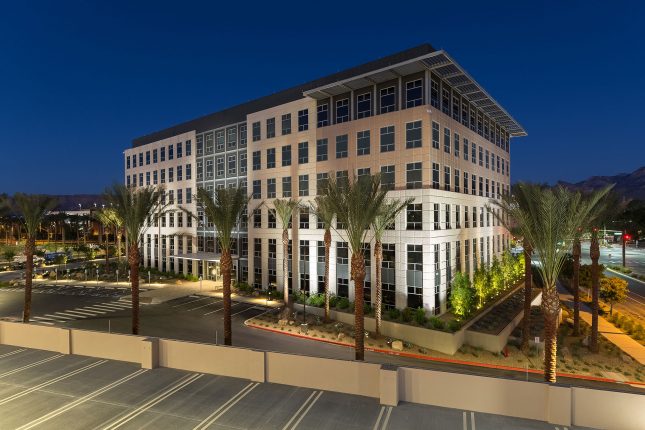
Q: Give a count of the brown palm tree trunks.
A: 11